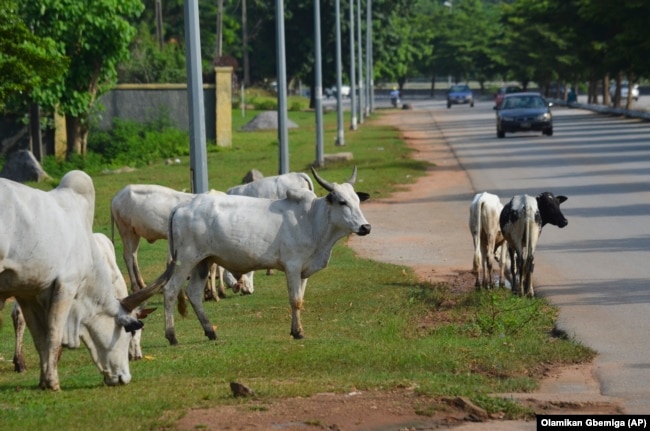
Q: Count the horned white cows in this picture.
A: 2